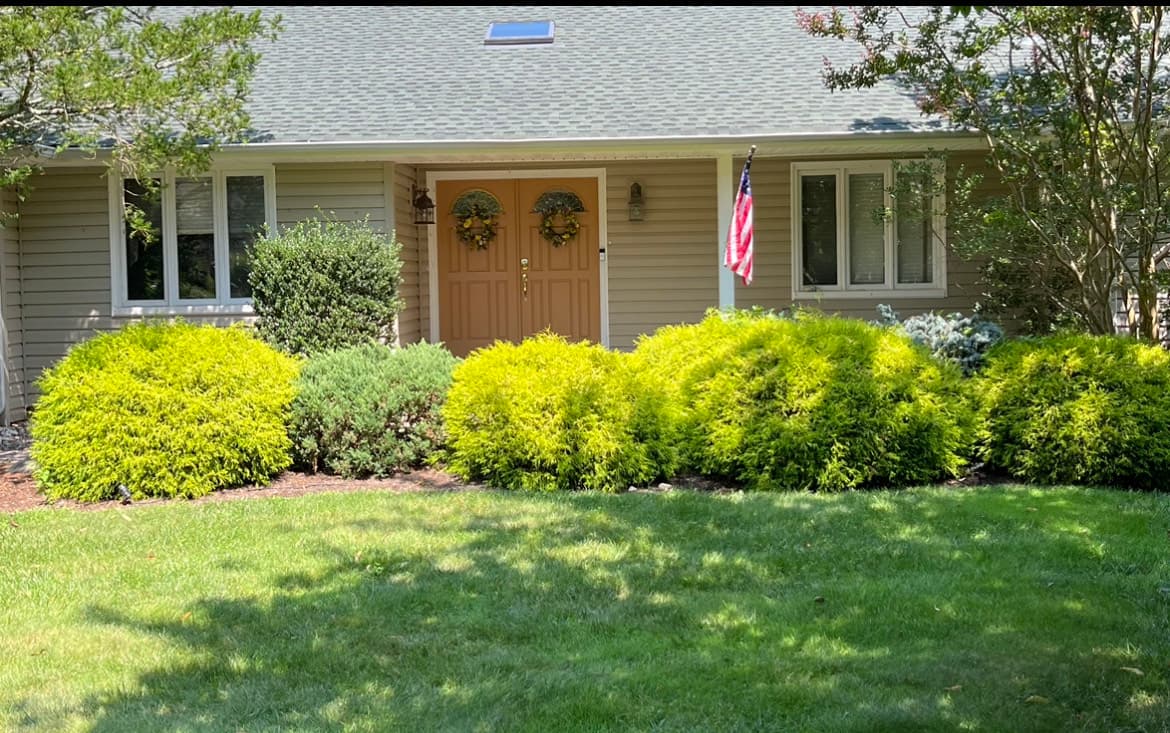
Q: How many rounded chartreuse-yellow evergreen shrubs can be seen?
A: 4